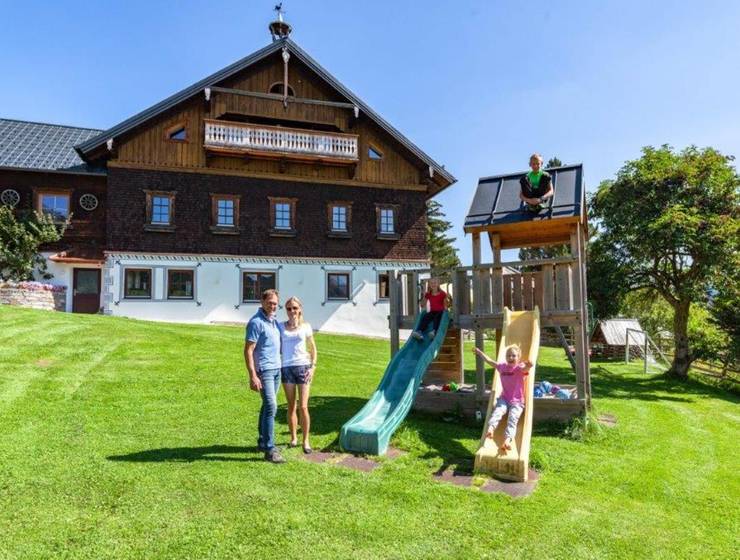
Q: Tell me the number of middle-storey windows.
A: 6